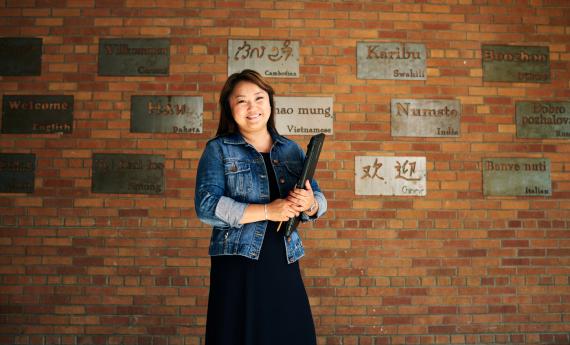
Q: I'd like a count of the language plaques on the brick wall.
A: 14